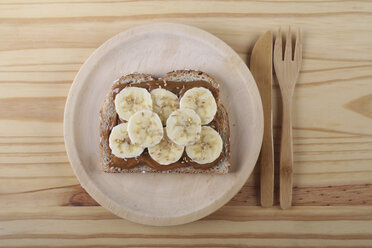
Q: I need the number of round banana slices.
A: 8